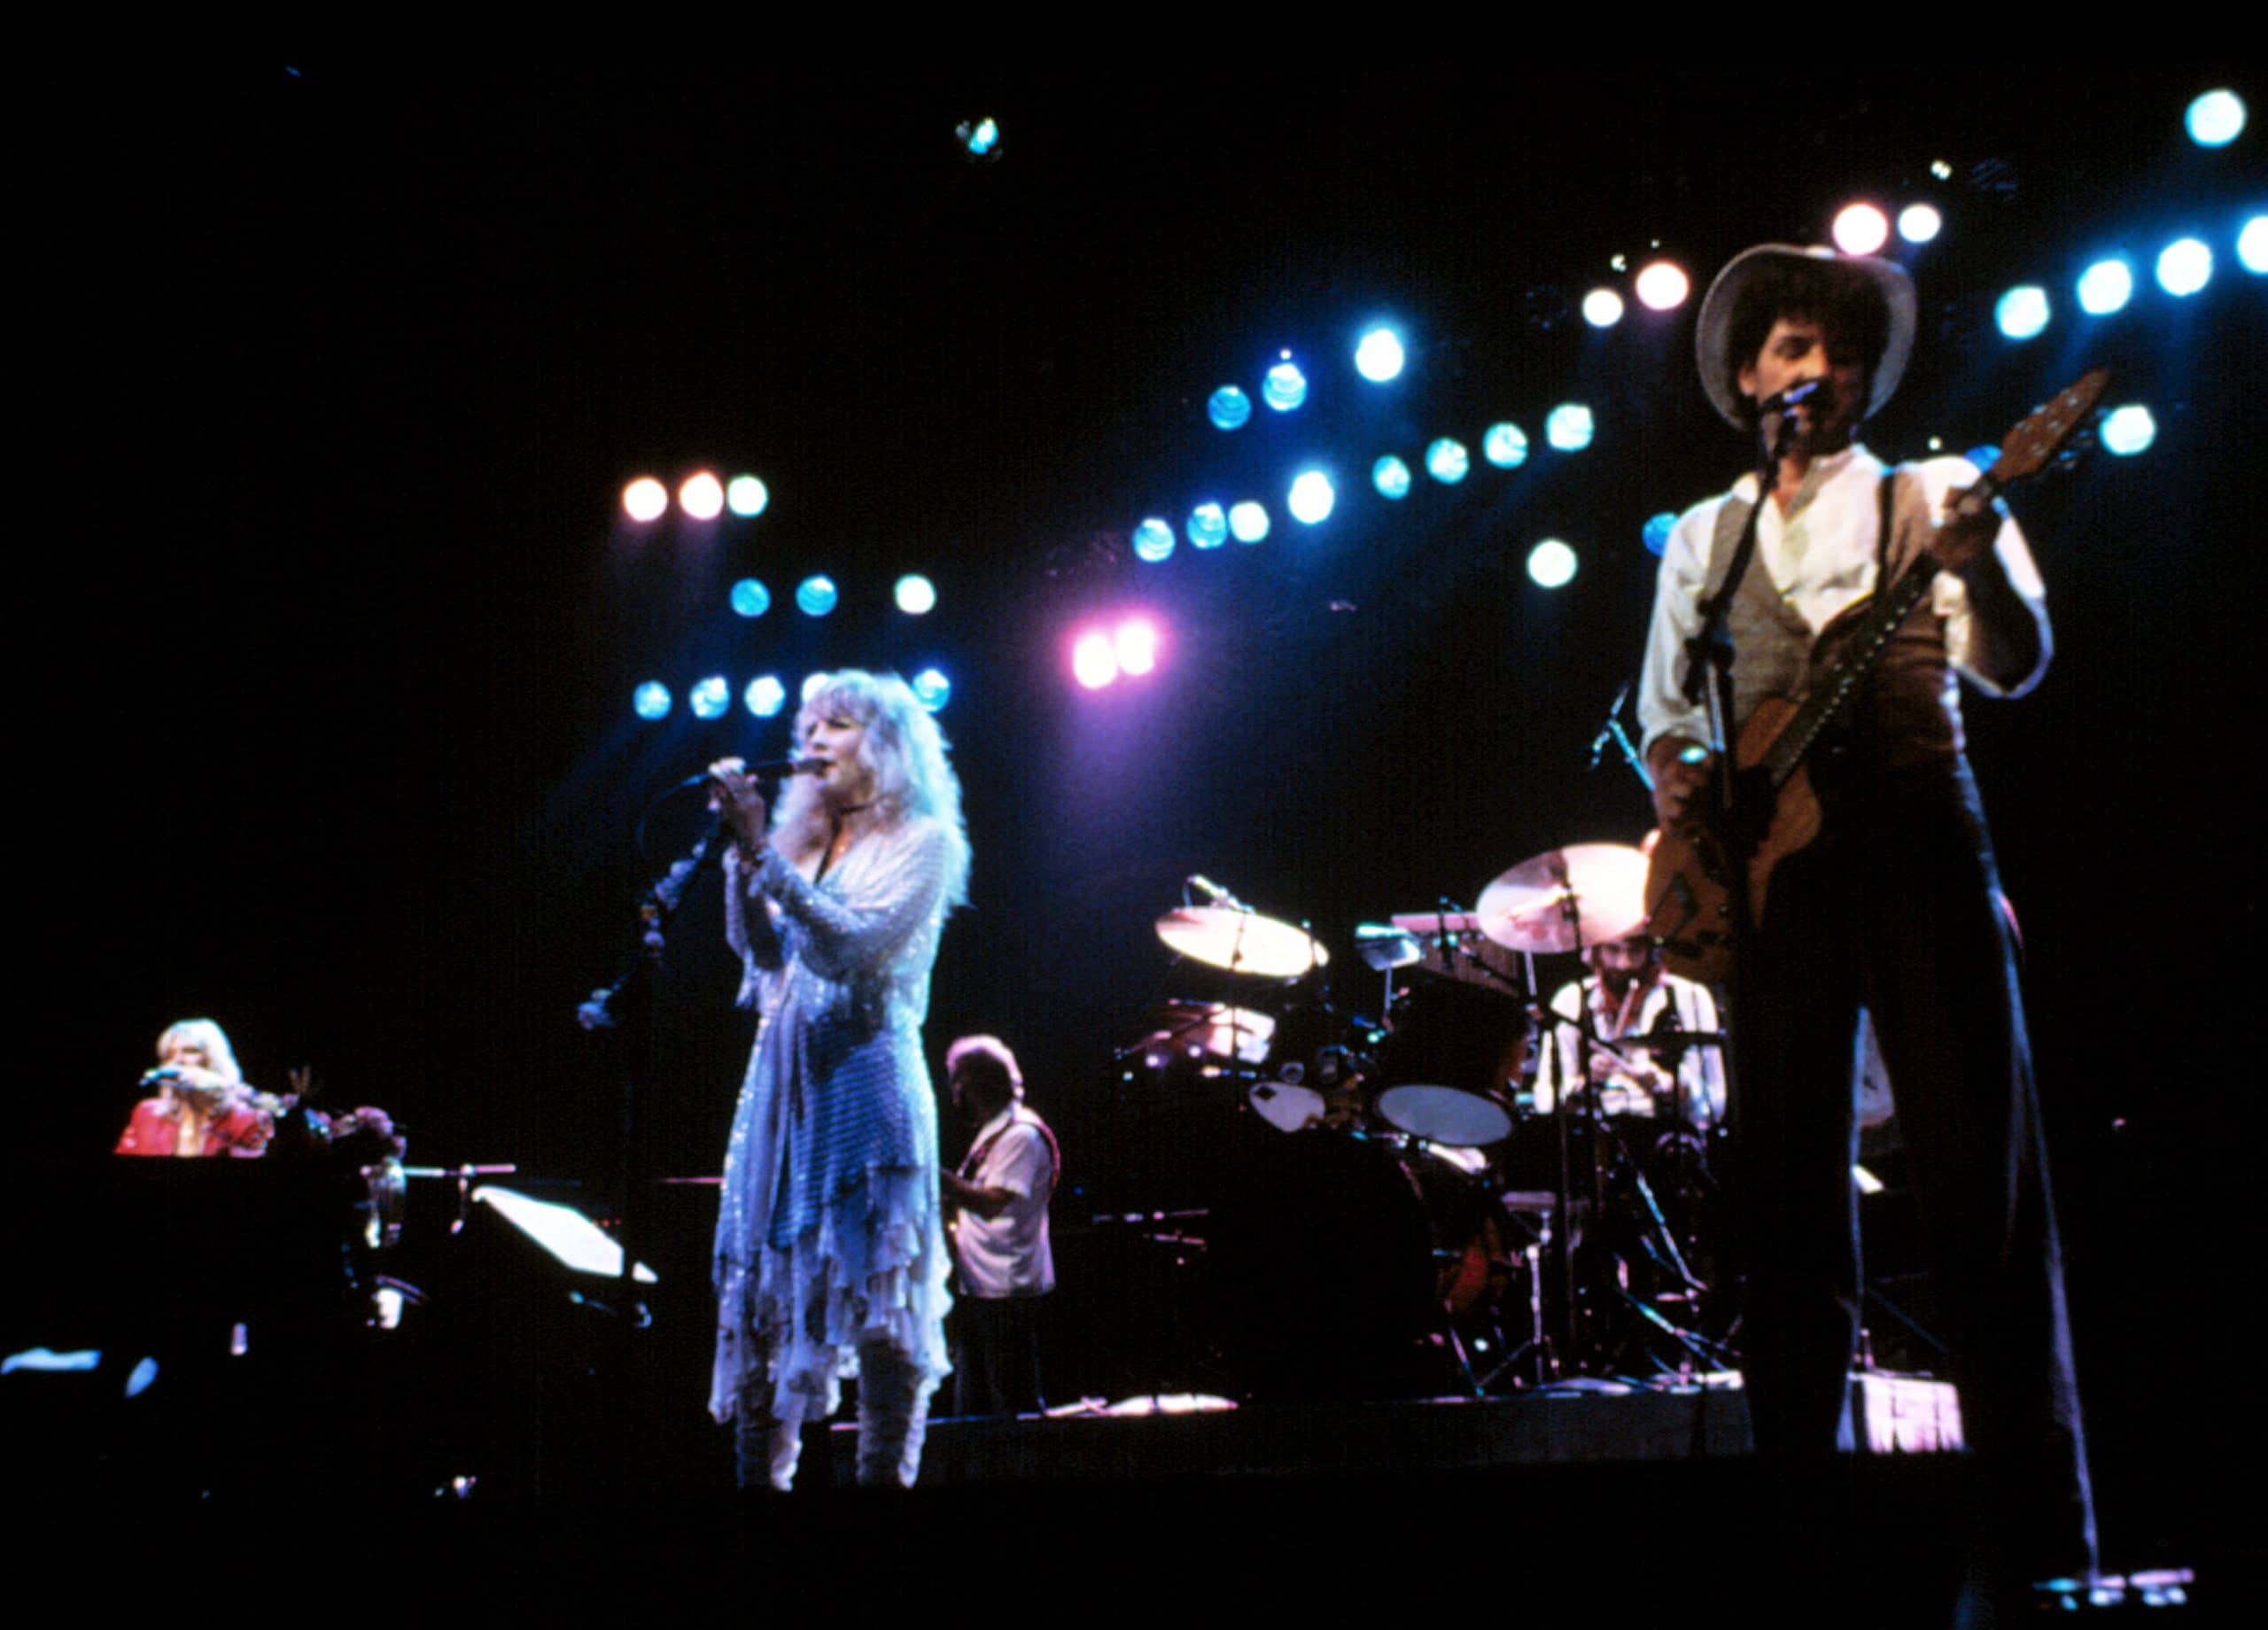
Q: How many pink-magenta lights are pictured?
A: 2